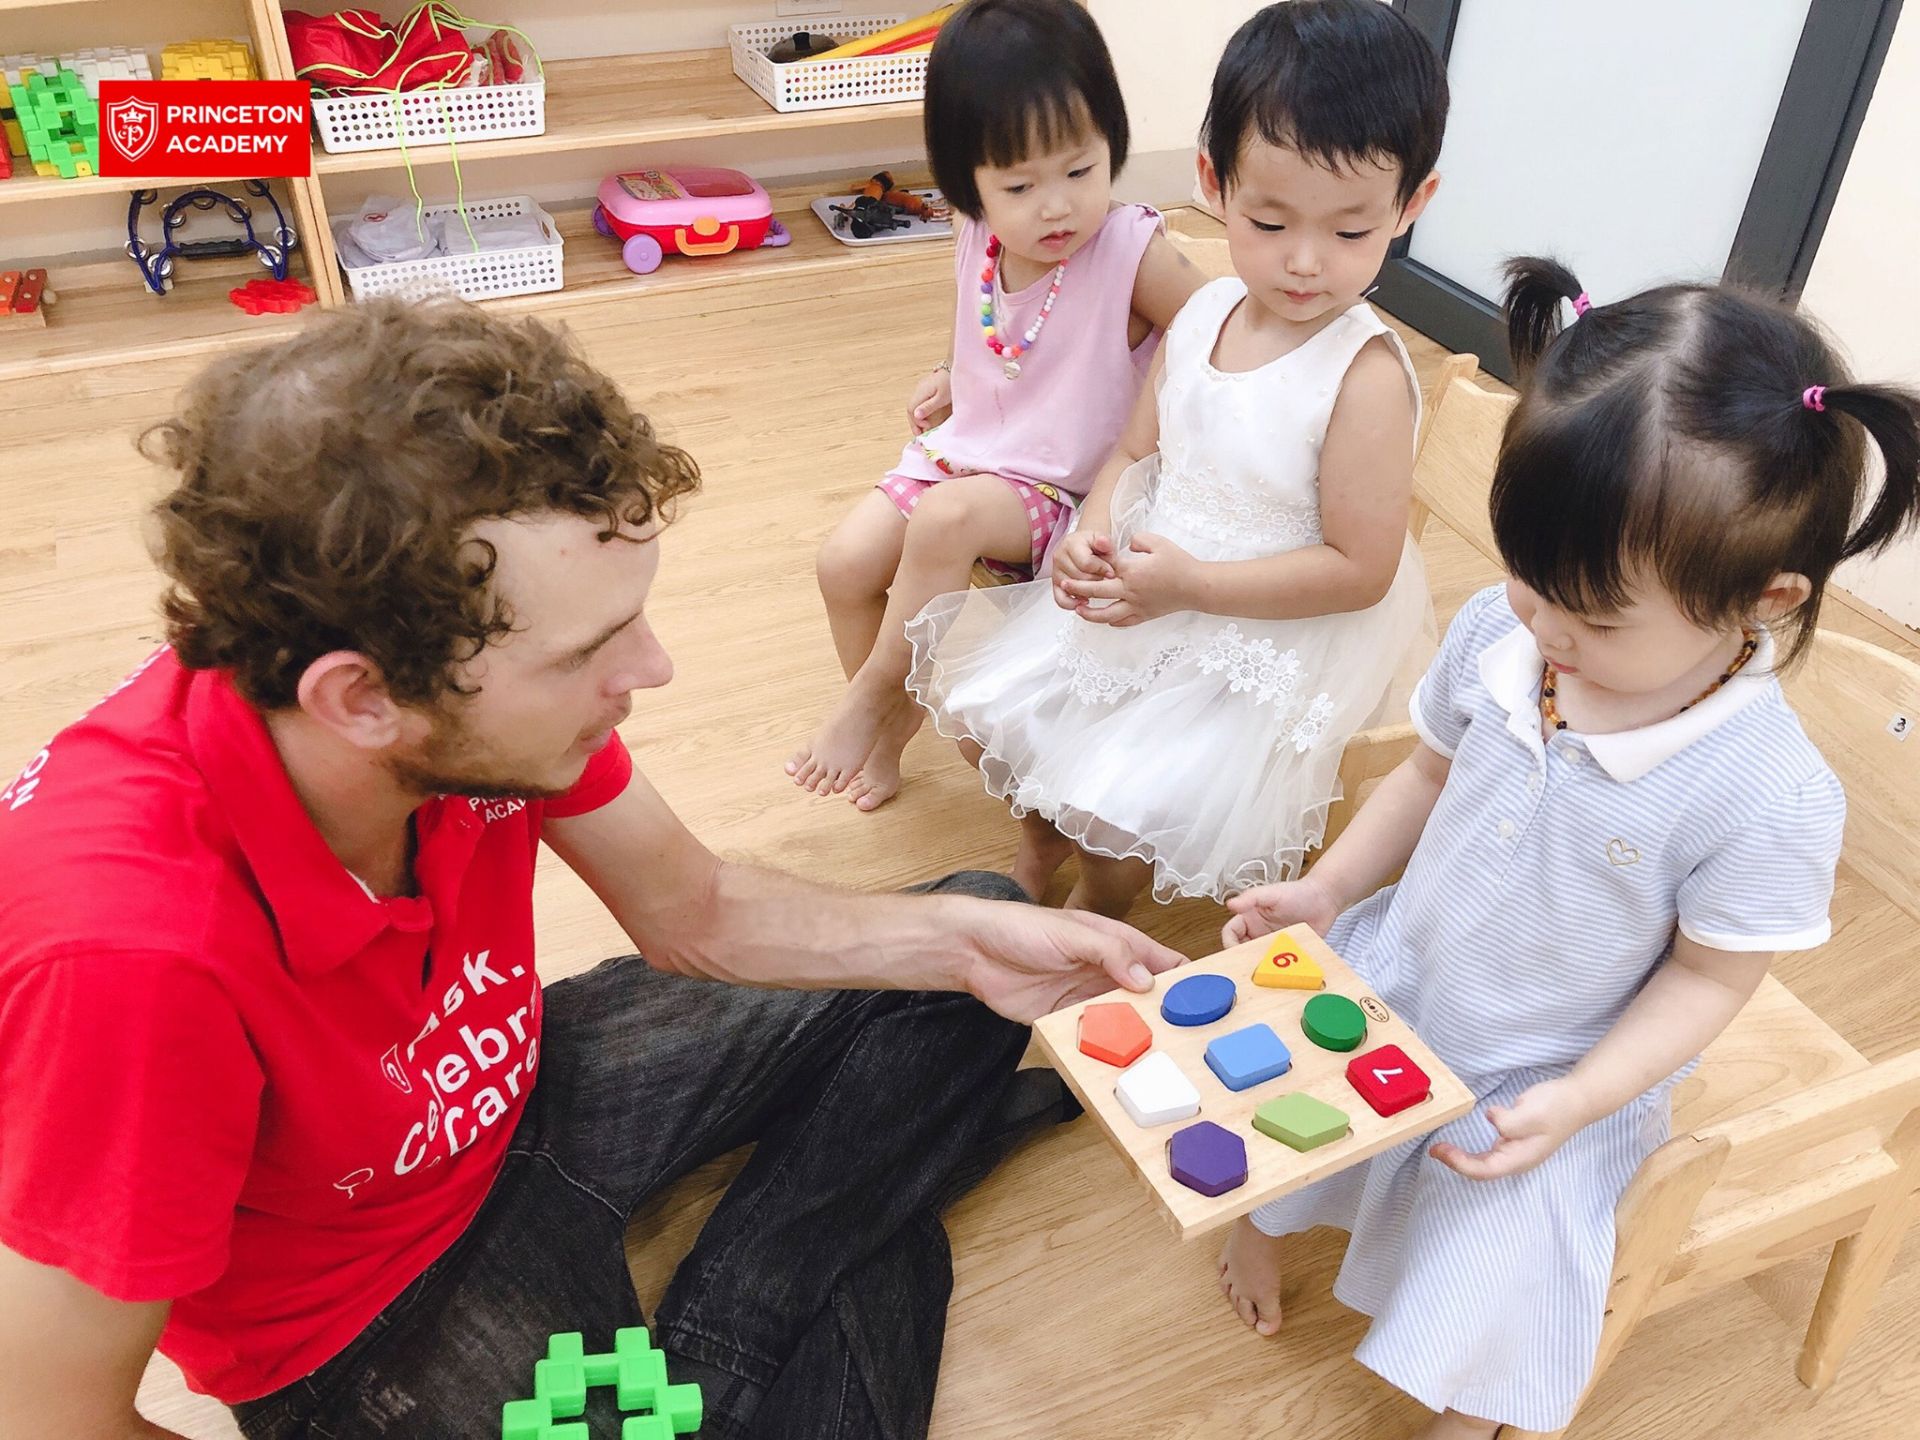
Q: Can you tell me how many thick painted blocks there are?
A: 9